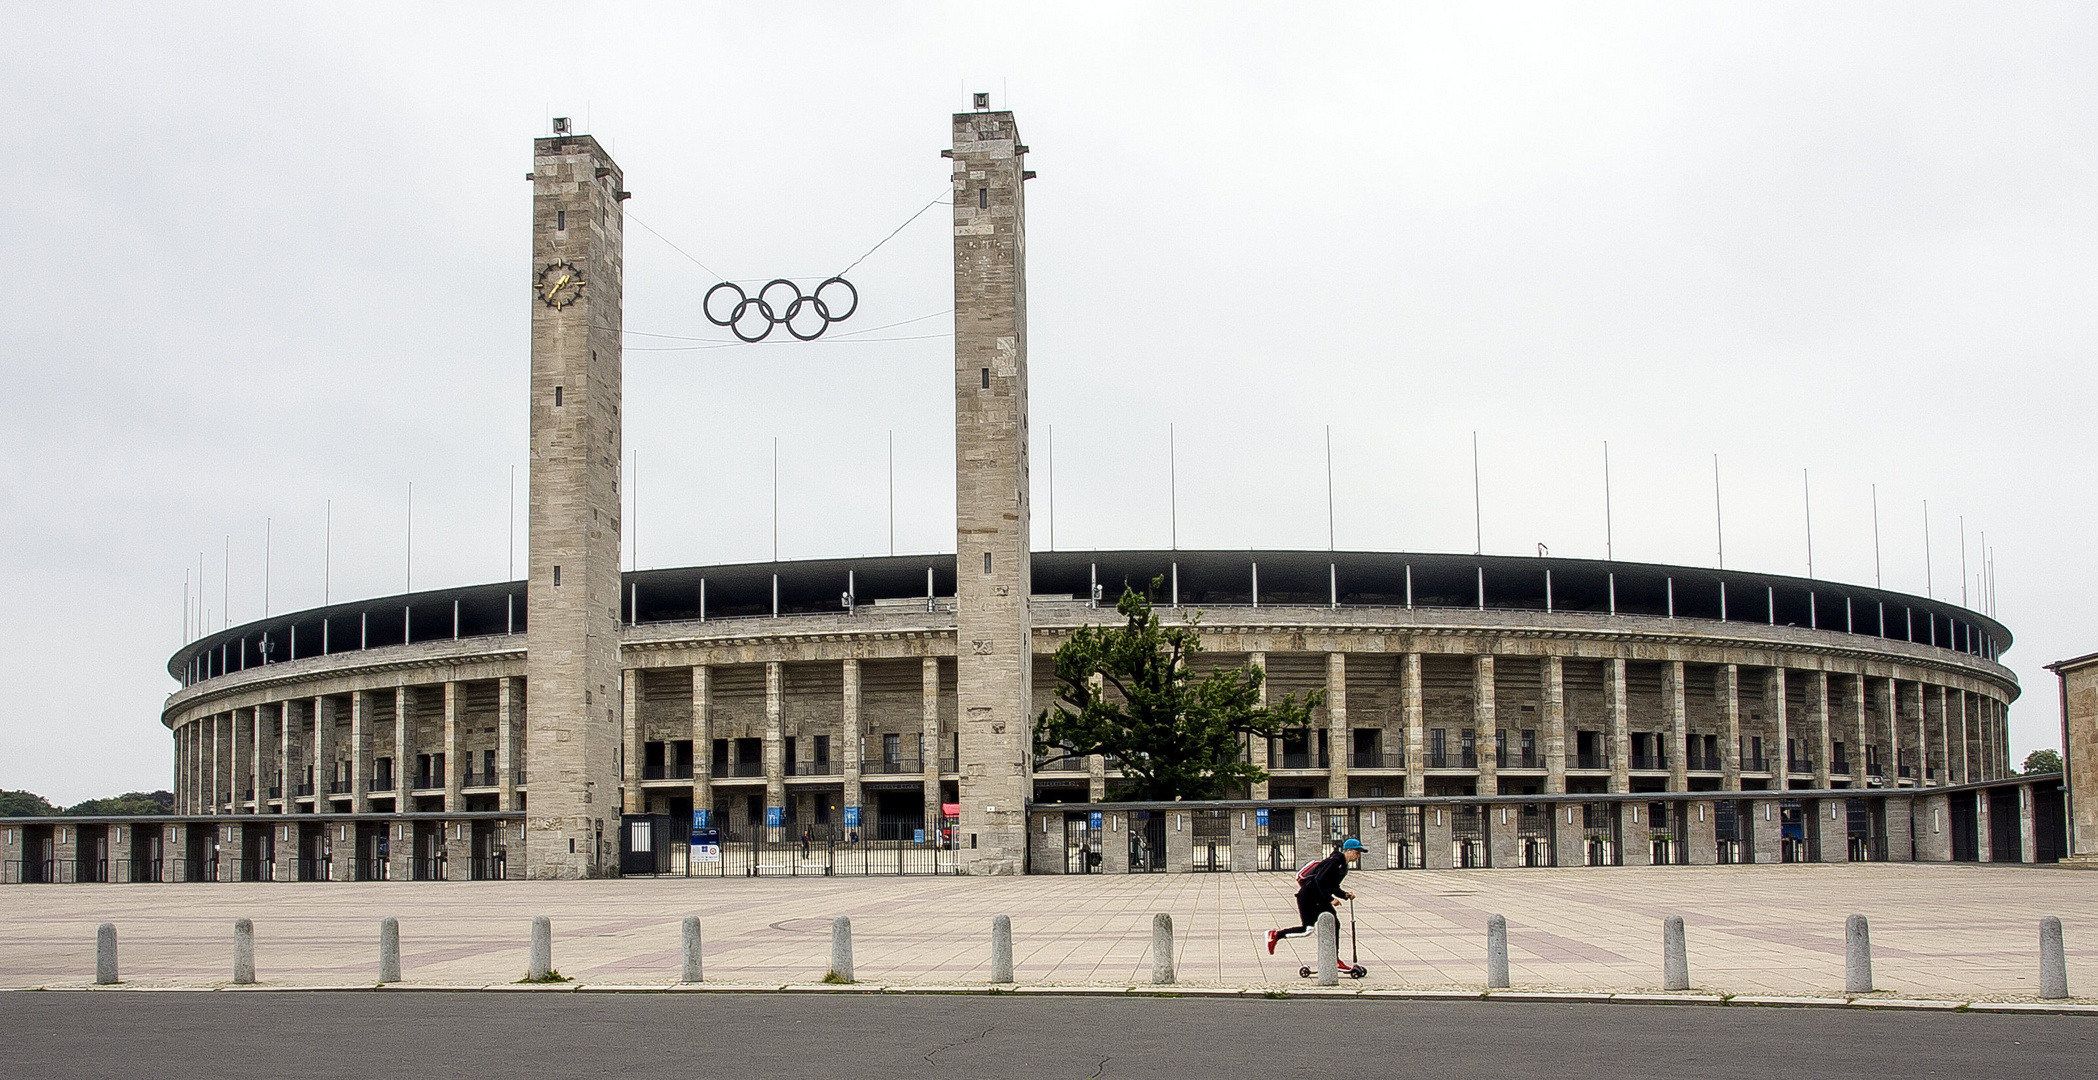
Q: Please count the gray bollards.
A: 13